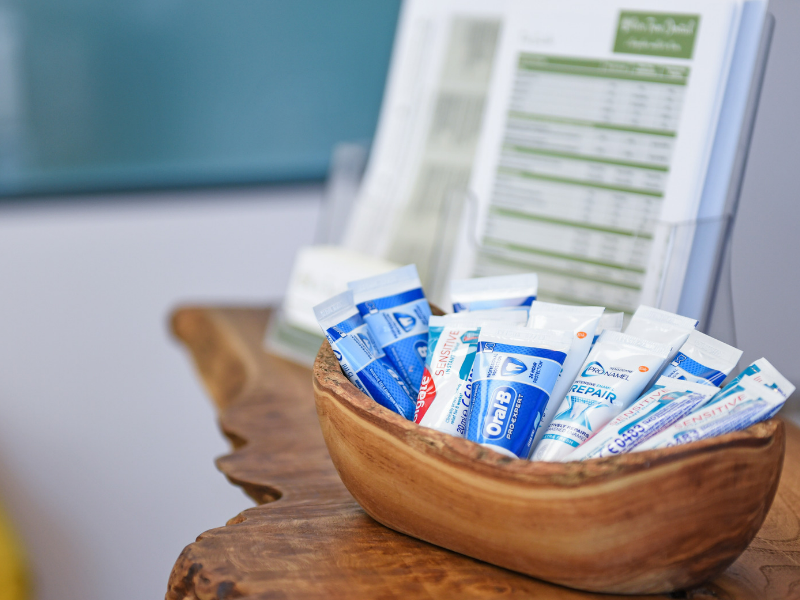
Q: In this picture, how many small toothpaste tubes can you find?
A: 13